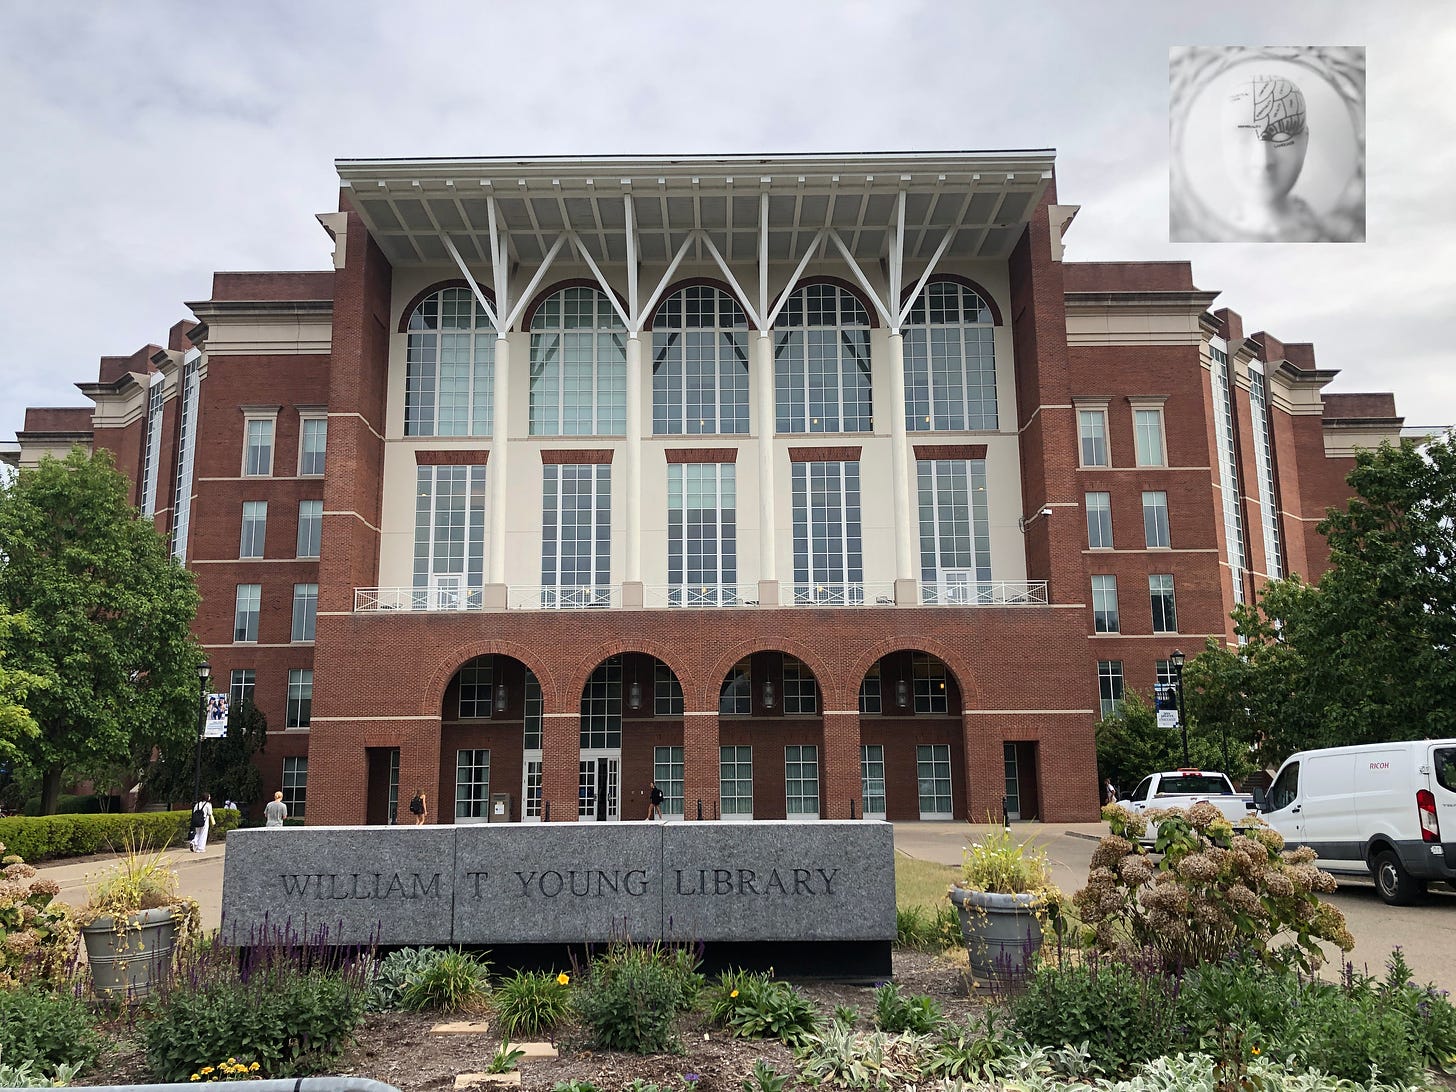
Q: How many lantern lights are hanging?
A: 4